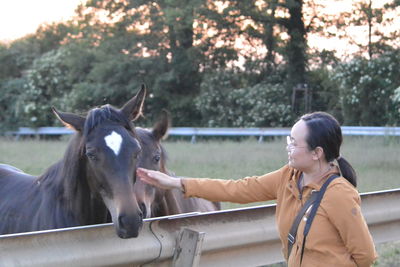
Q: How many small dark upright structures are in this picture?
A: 1